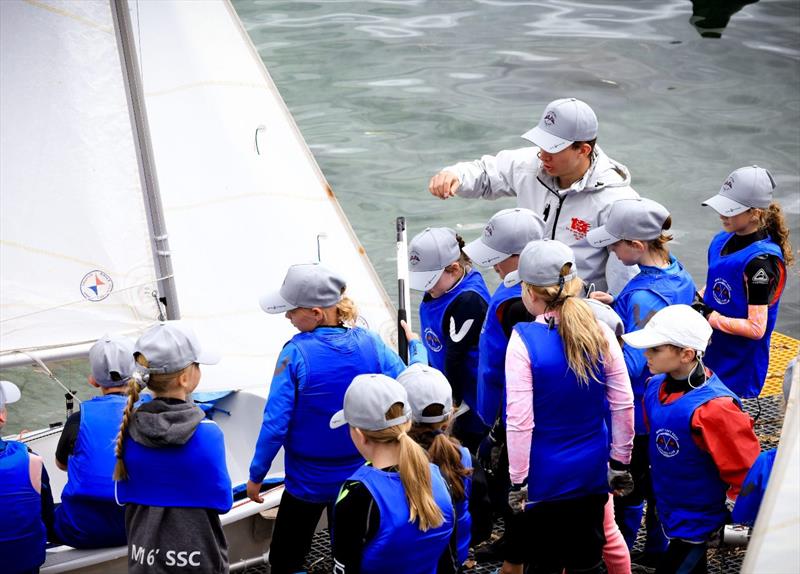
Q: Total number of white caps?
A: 1